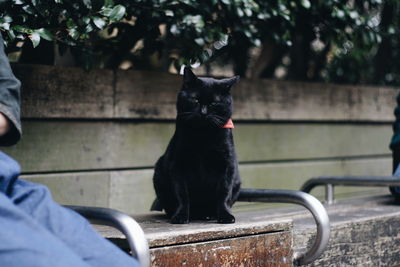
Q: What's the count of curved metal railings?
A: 3